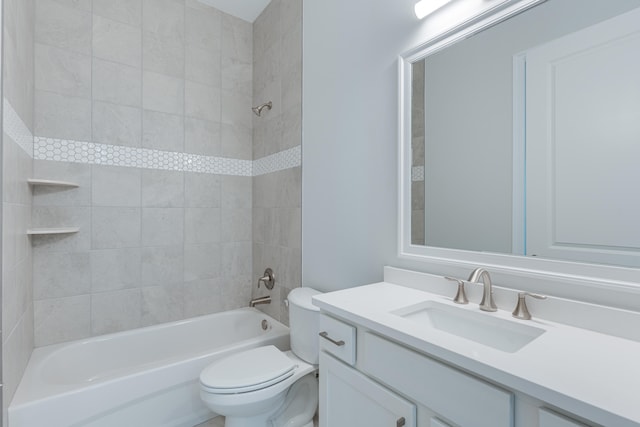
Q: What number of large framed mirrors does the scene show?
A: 1